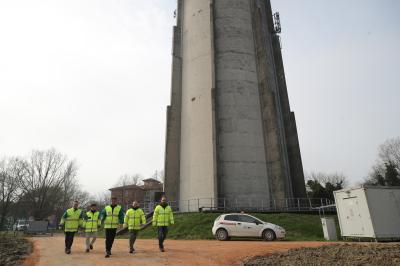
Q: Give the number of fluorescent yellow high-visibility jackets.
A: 5